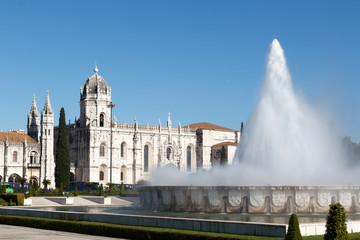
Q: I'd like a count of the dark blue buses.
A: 3